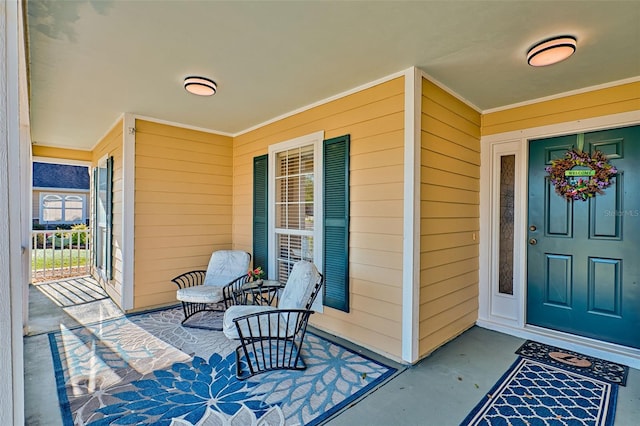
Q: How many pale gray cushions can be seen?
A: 4